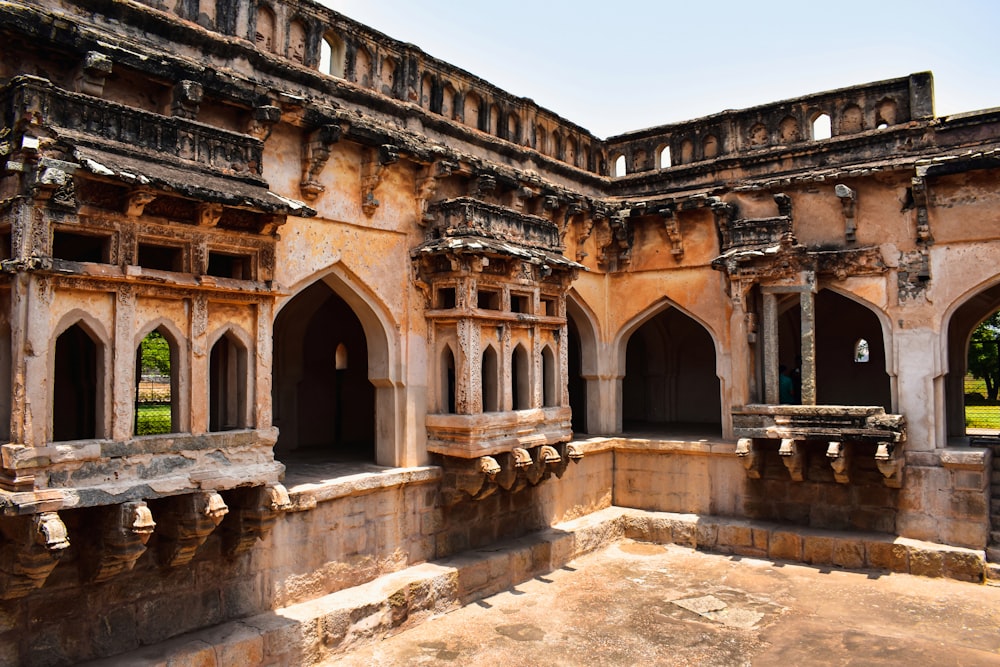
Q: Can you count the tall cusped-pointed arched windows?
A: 7